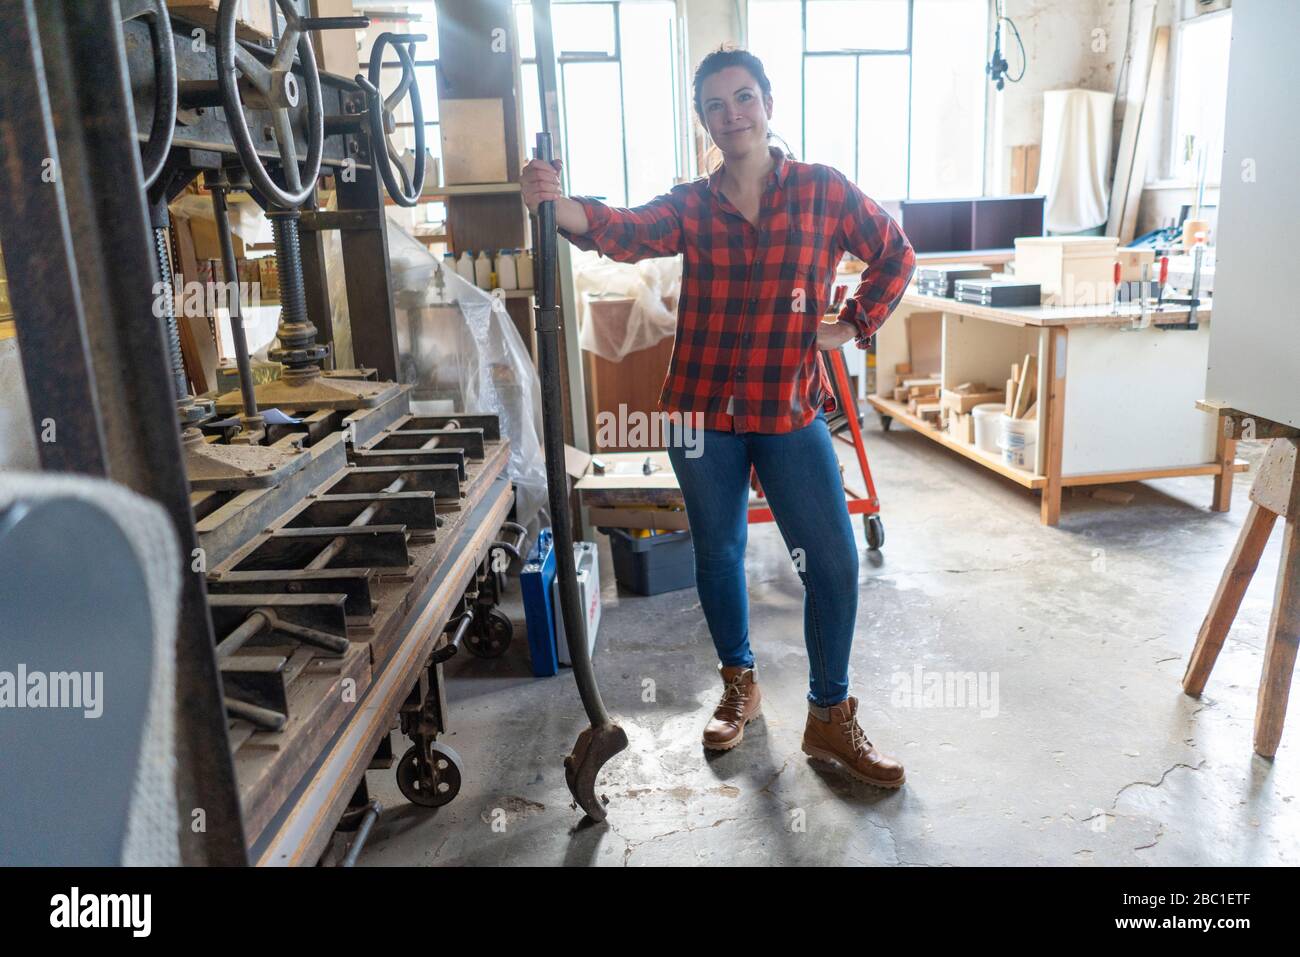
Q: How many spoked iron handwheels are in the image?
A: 3